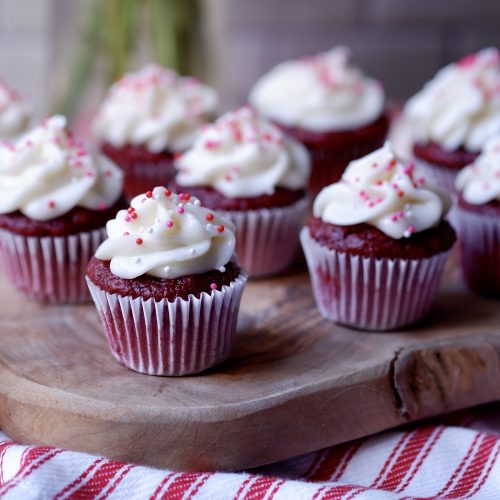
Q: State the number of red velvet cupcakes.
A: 9